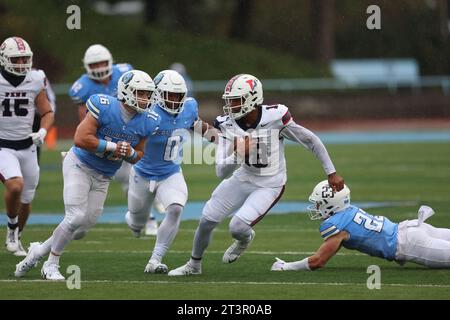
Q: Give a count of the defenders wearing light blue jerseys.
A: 4